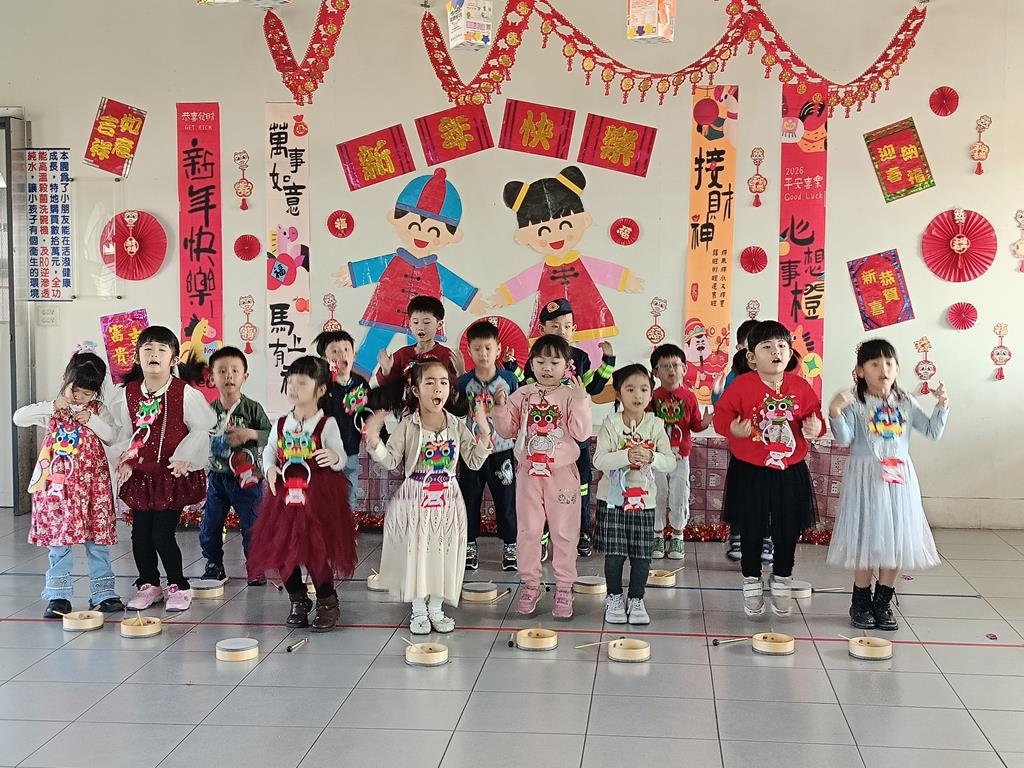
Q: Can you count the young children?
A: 15